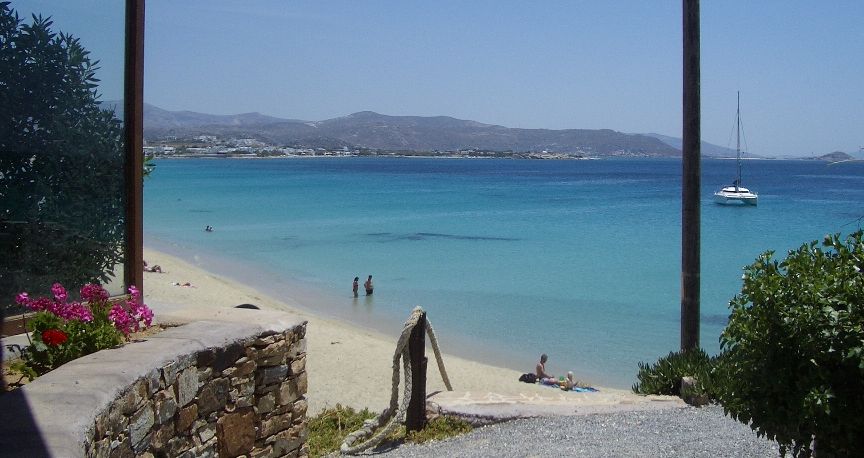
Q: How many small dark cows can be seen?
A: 0